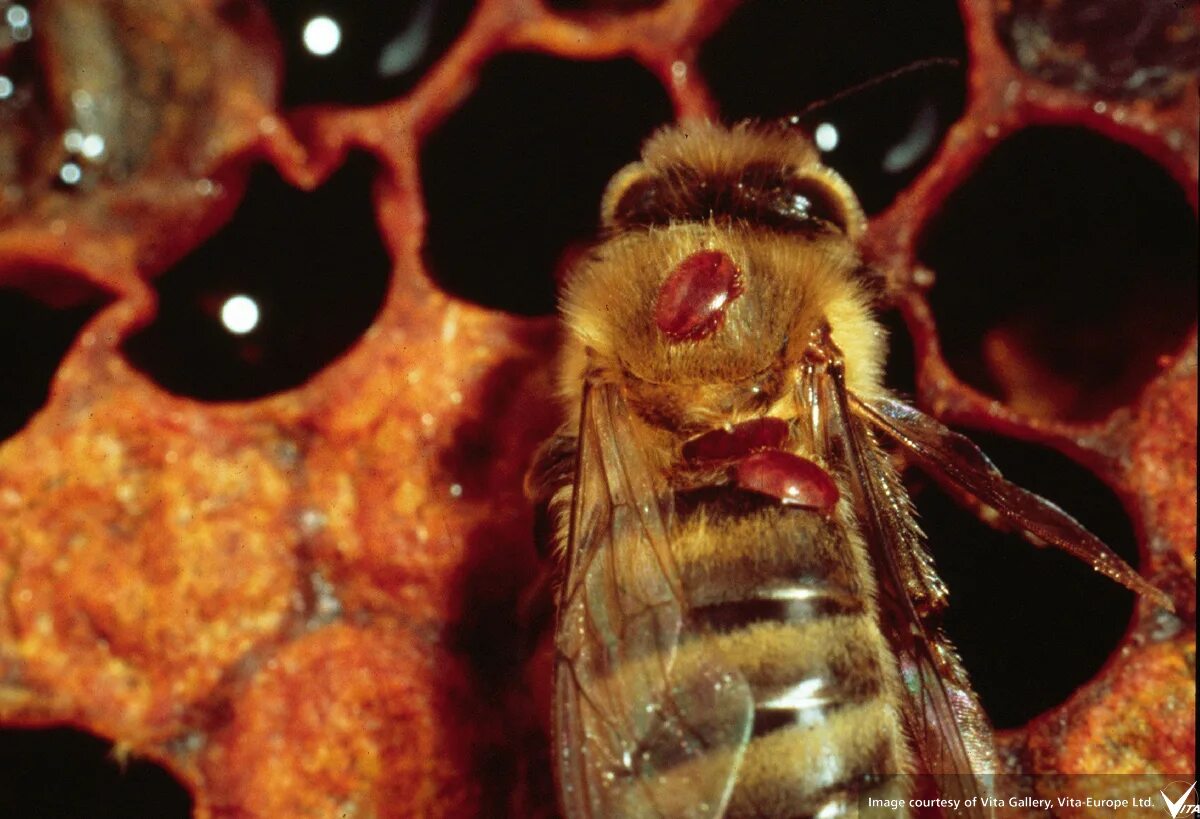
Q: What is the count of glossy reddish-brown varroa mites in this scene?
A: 3